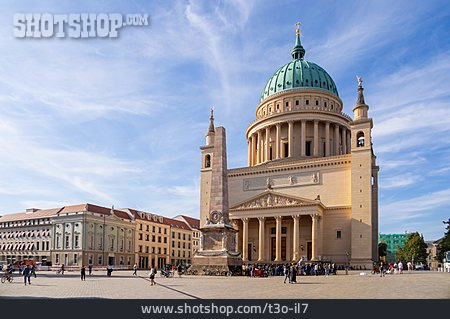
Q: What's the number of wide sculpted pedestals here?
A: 1